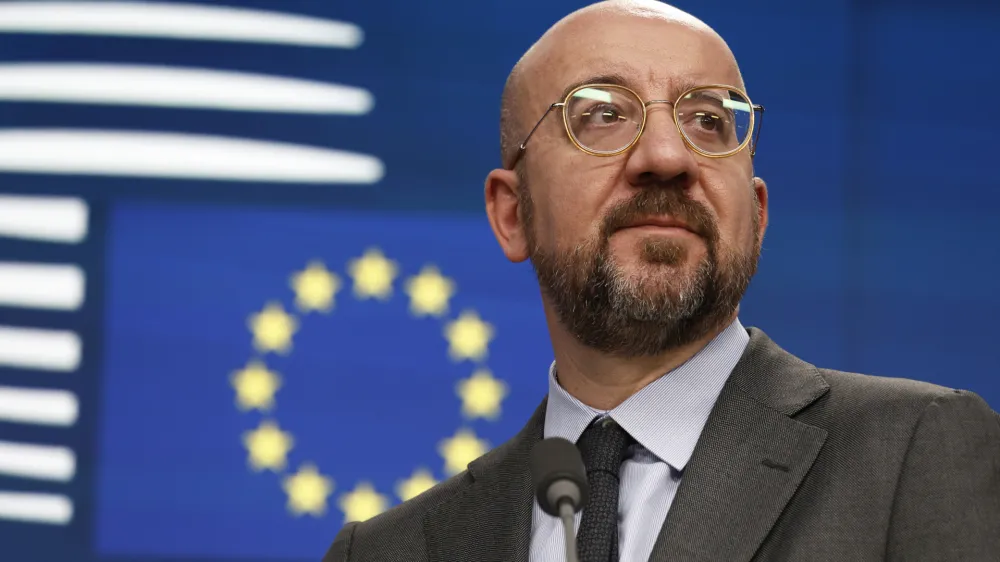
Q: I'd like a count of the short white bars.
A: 6